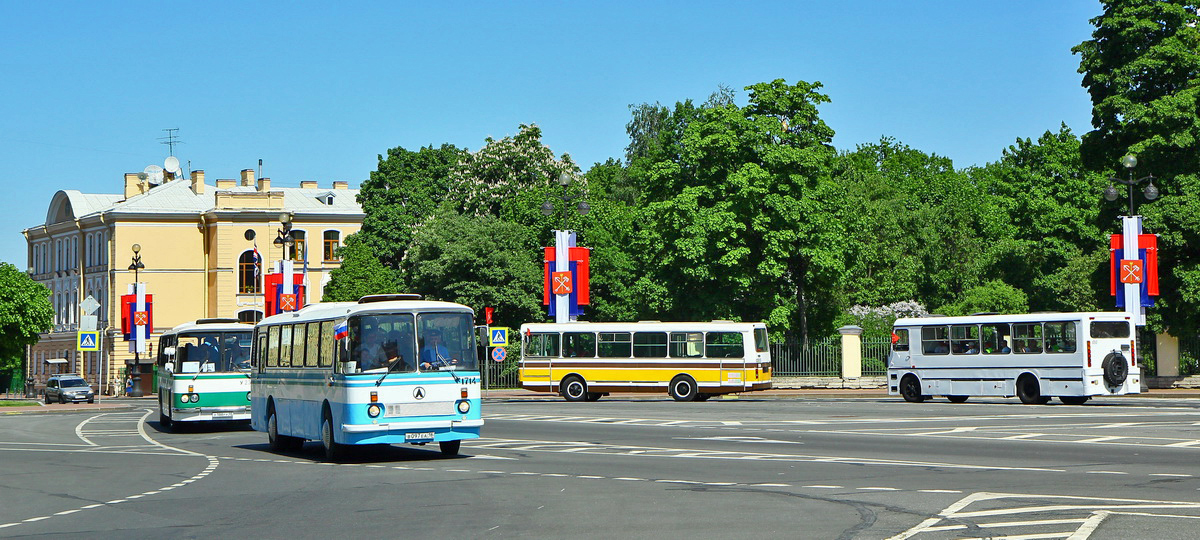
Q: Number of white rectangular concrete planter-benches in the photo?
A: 0